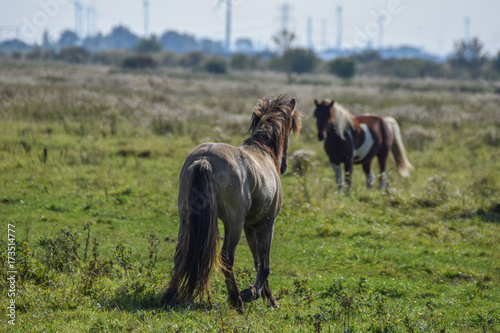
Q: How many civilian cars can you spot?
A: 0